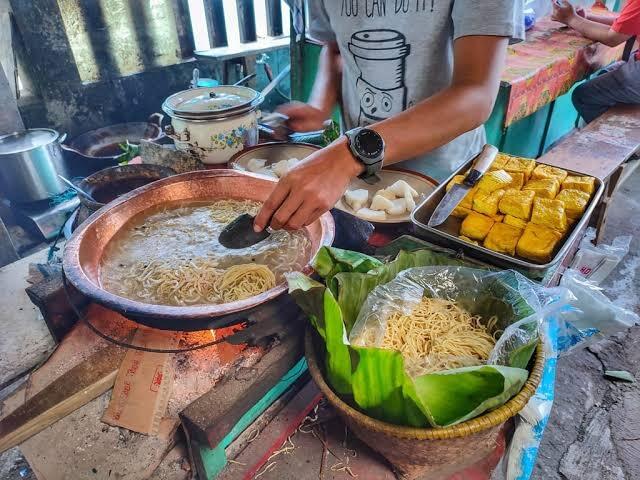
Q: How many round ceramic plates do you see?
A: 2